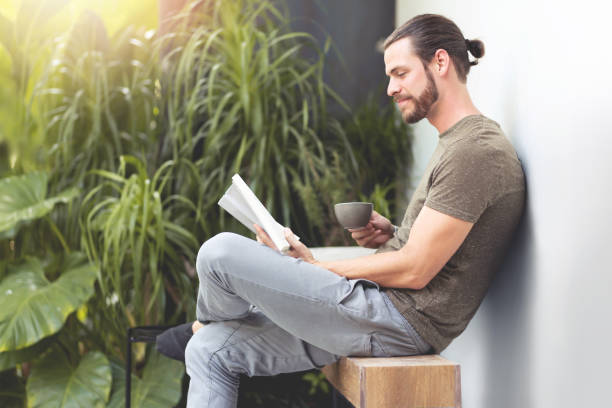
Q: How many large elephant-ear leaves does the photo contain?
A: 4